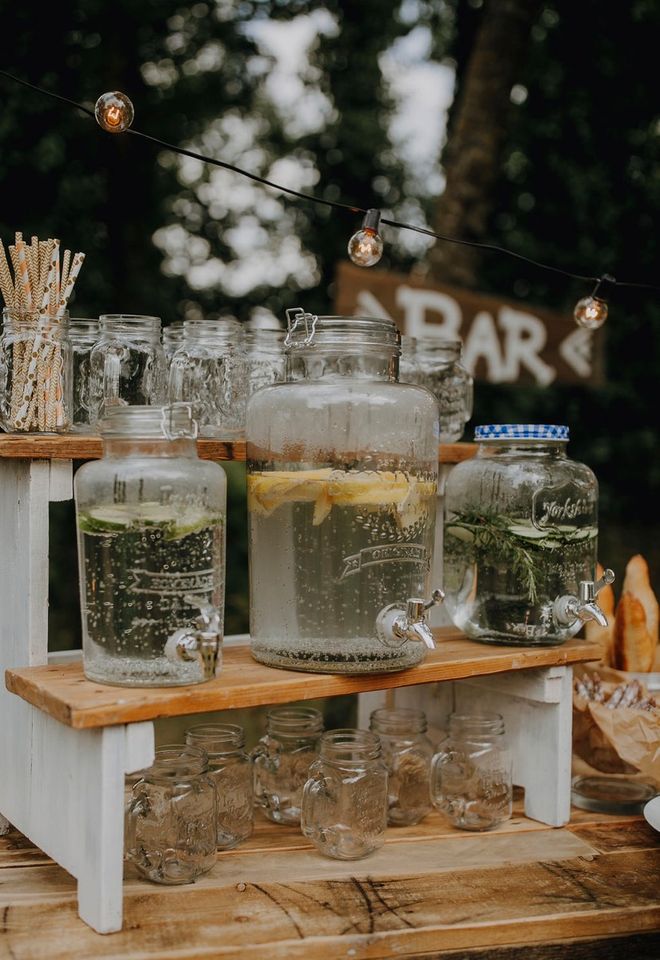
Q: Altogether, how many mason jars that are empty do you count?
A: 13